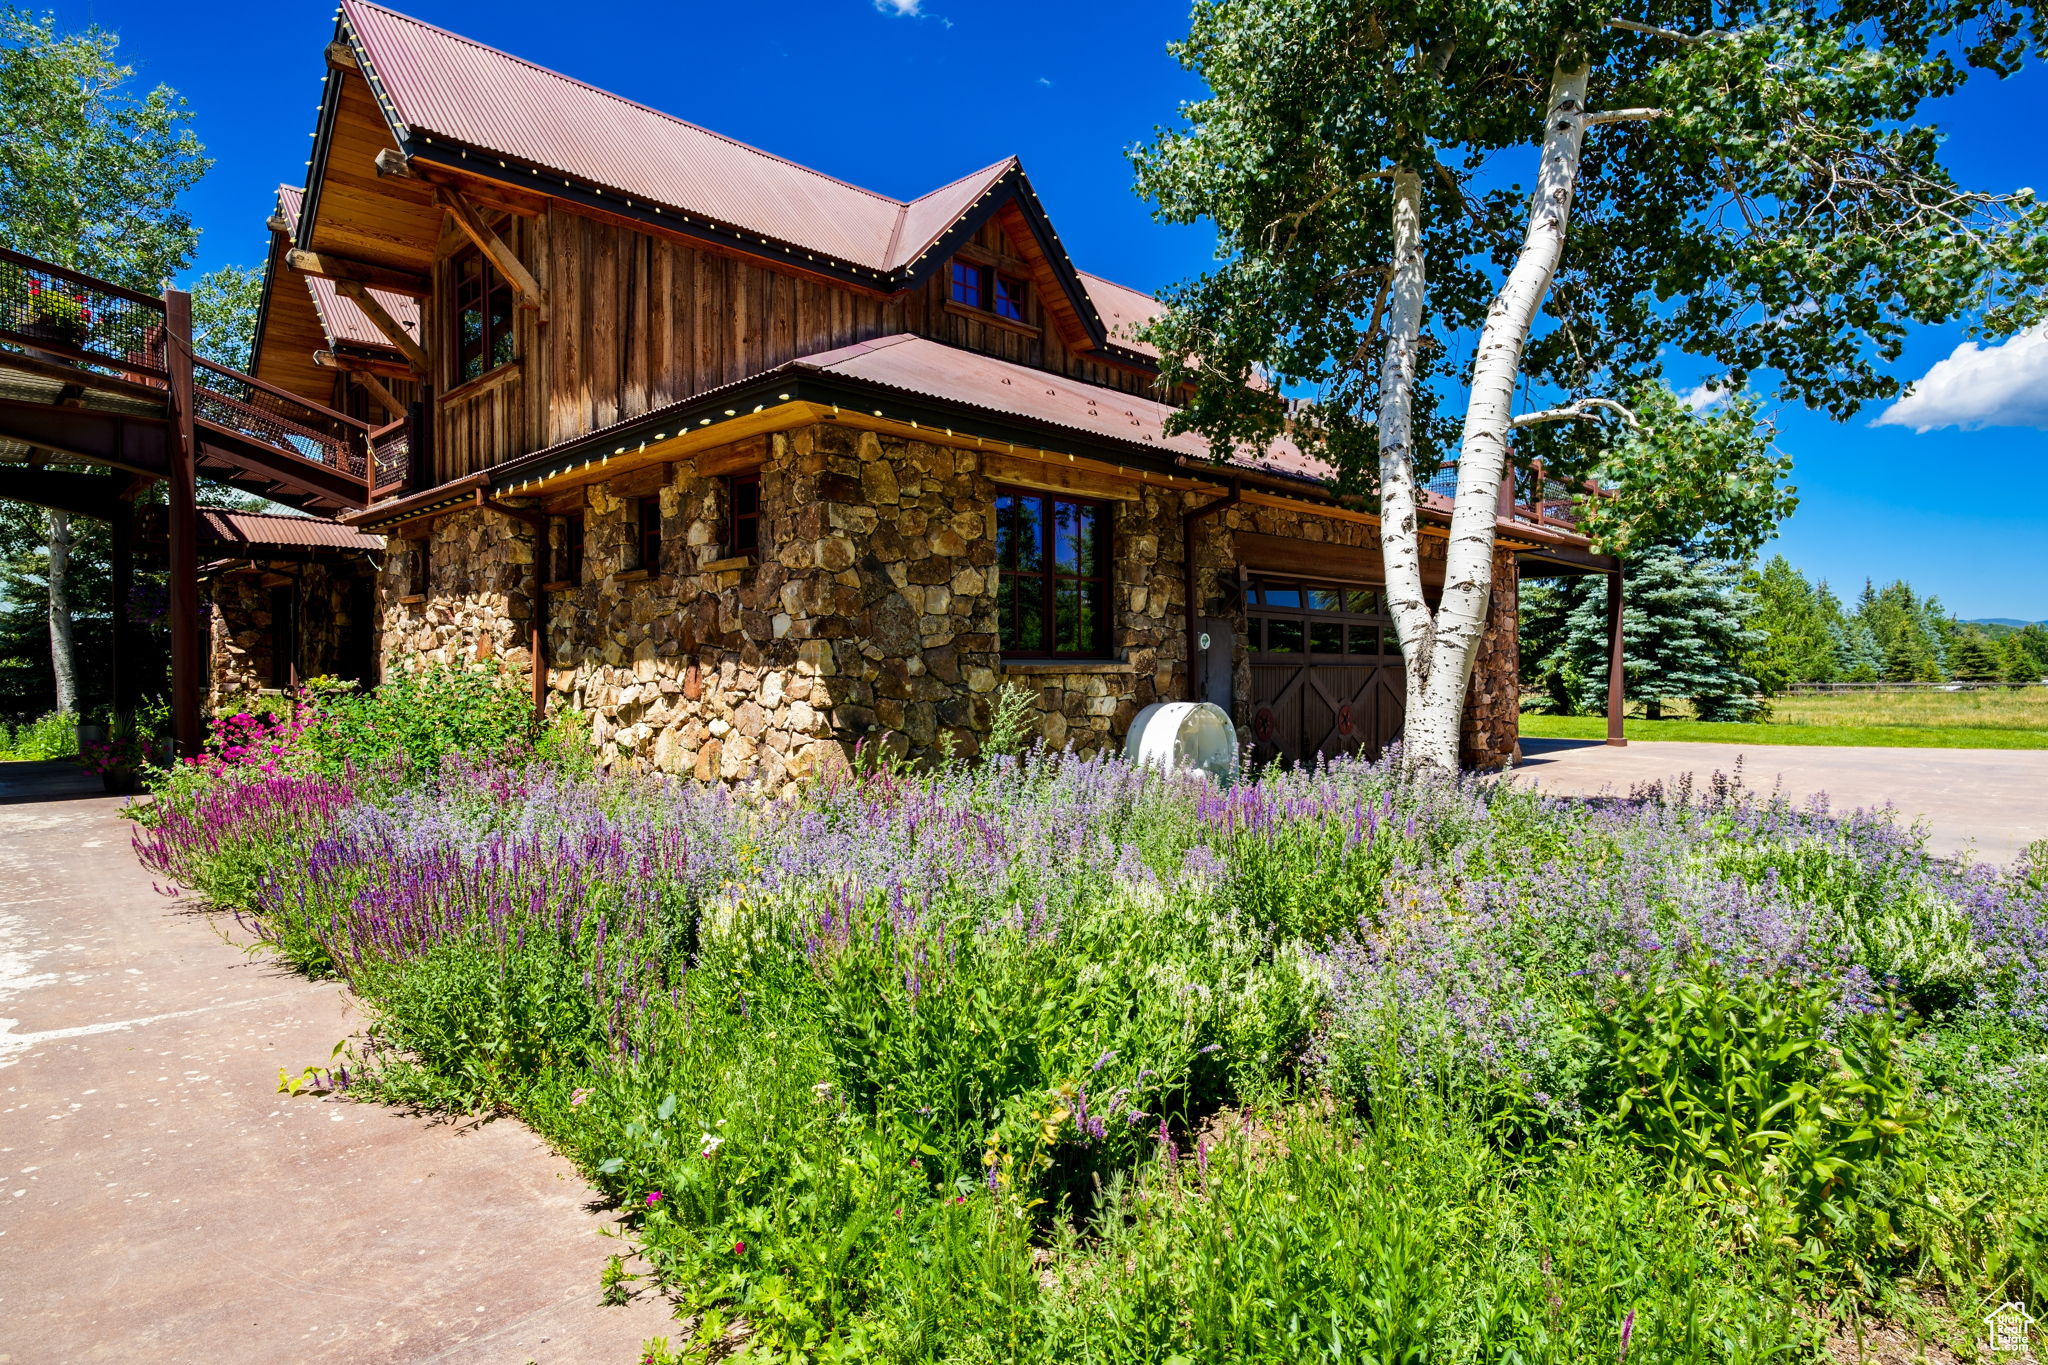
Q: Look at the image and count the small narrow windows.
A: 4